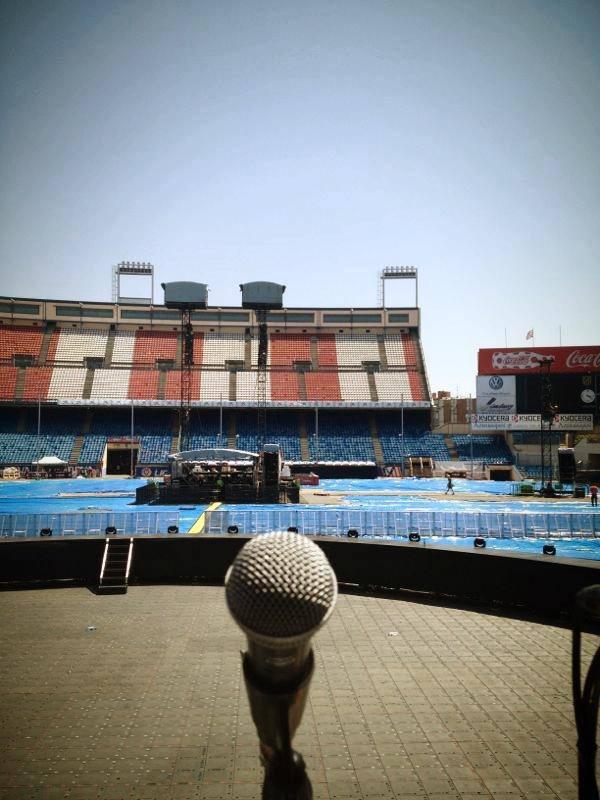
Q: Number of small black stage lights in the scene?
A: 9